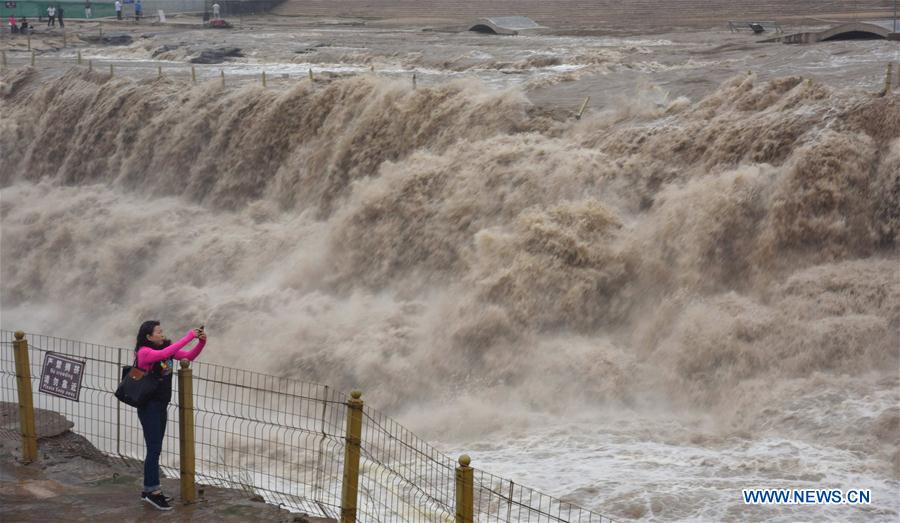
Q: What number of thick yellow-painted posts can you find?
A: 4